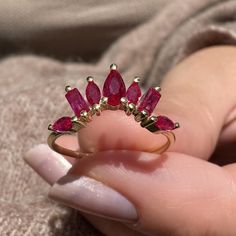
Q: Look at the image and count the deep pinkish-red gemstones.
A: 7